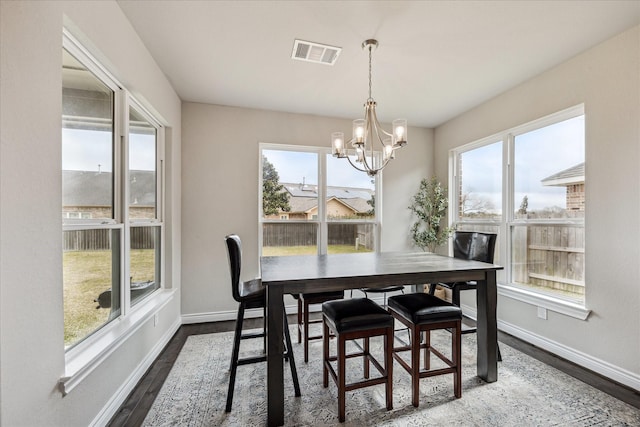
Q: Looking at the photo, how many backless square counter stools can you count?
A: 3